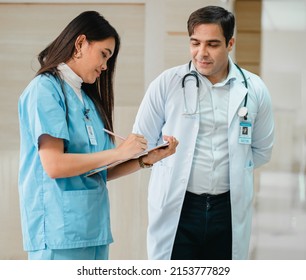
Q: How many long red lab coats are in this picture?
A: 0